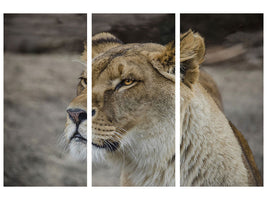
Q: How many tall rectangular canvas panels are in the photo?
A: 3